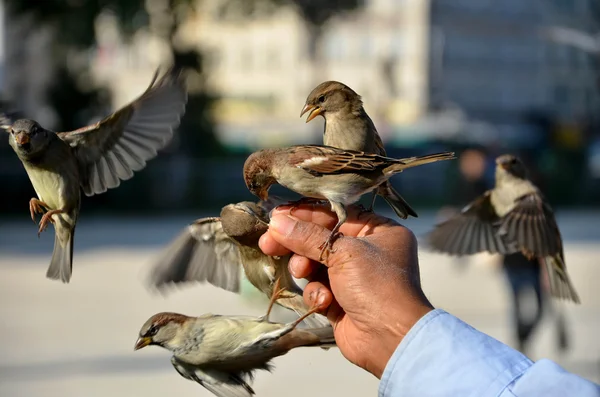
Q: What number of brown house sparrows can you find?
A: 6